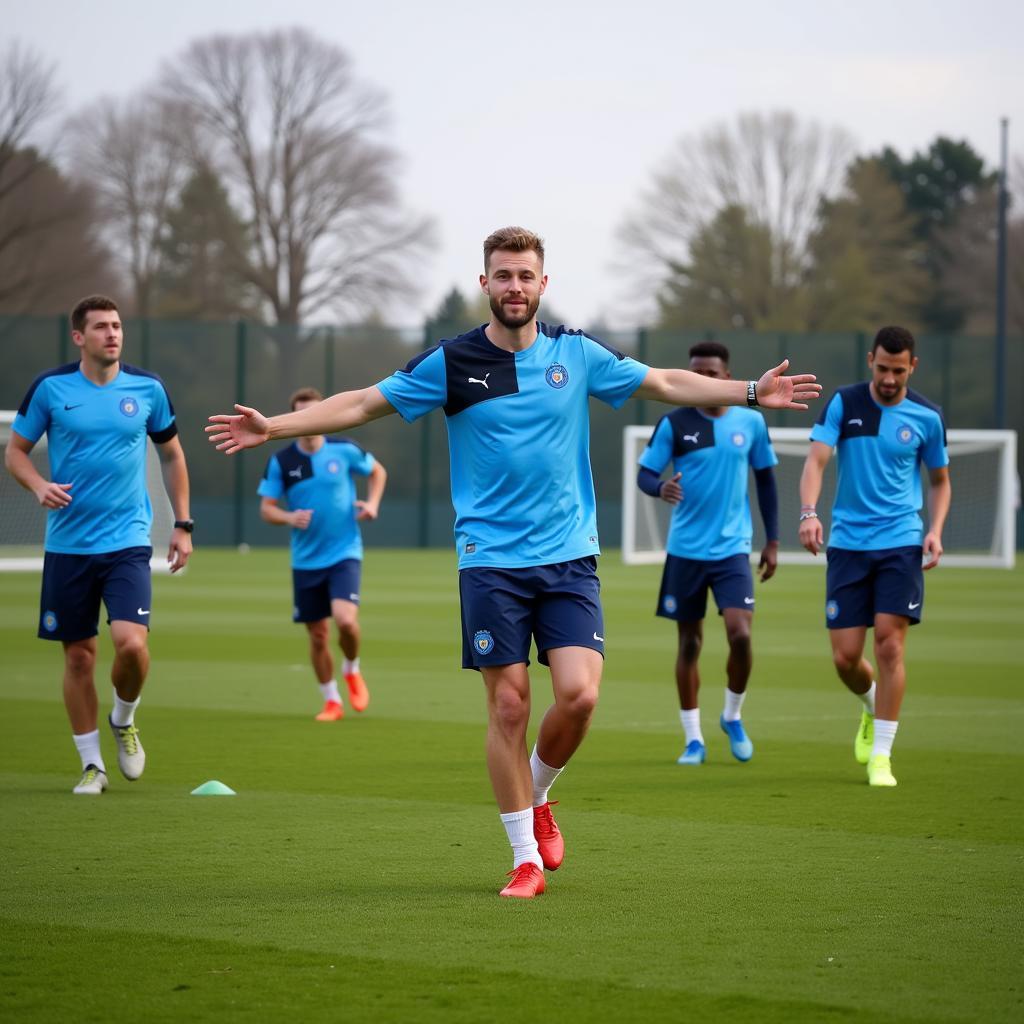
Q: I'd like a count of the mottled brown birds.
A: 0